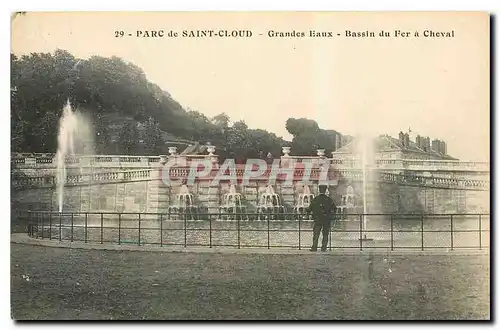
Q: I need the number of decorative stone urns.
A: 4